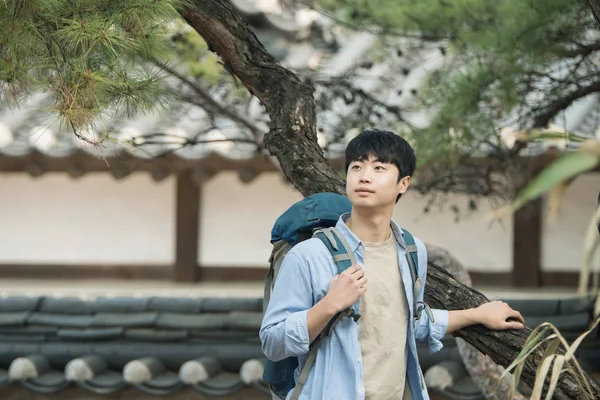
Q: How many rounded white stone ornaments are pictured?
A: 6